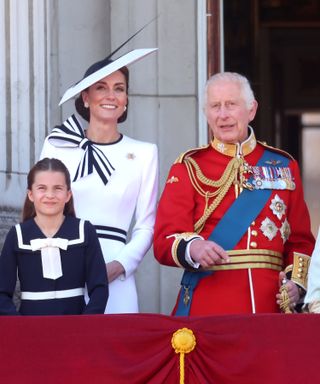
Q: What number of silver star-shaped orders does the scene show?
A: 3